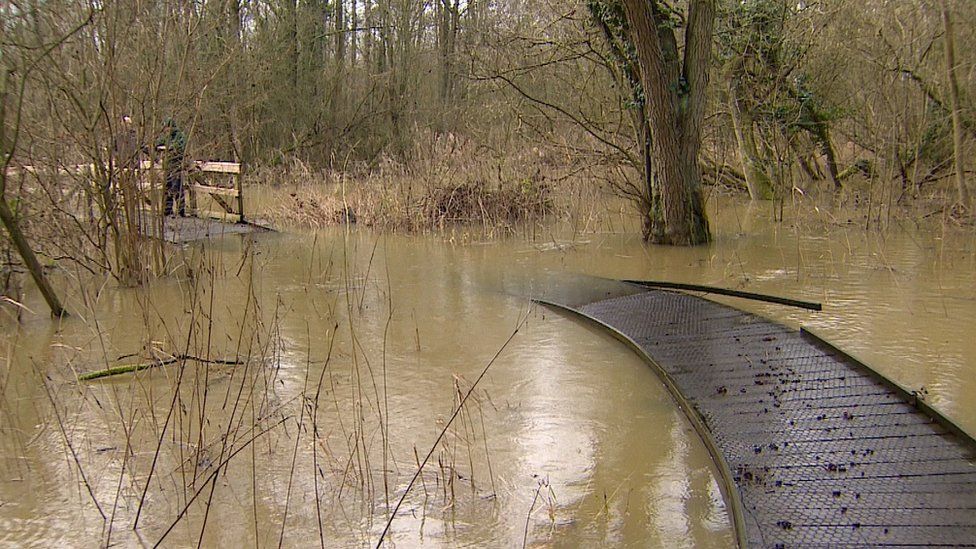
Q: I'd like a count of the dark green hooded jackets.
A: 1